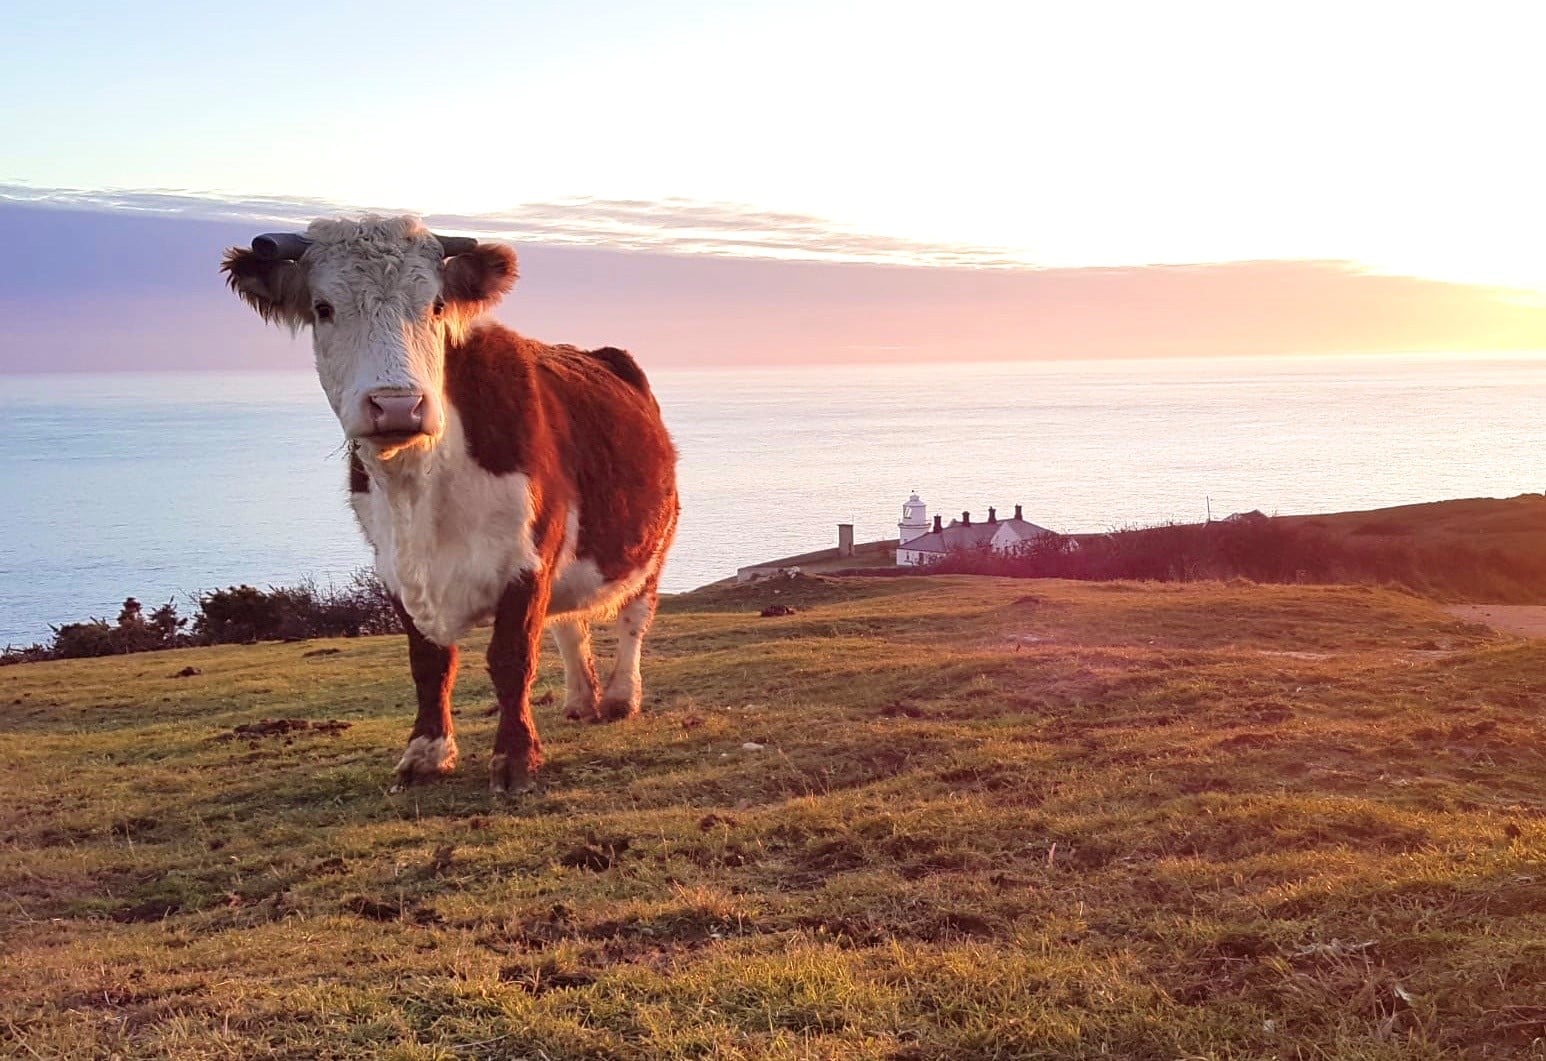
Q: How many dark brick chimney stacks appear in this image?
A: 4